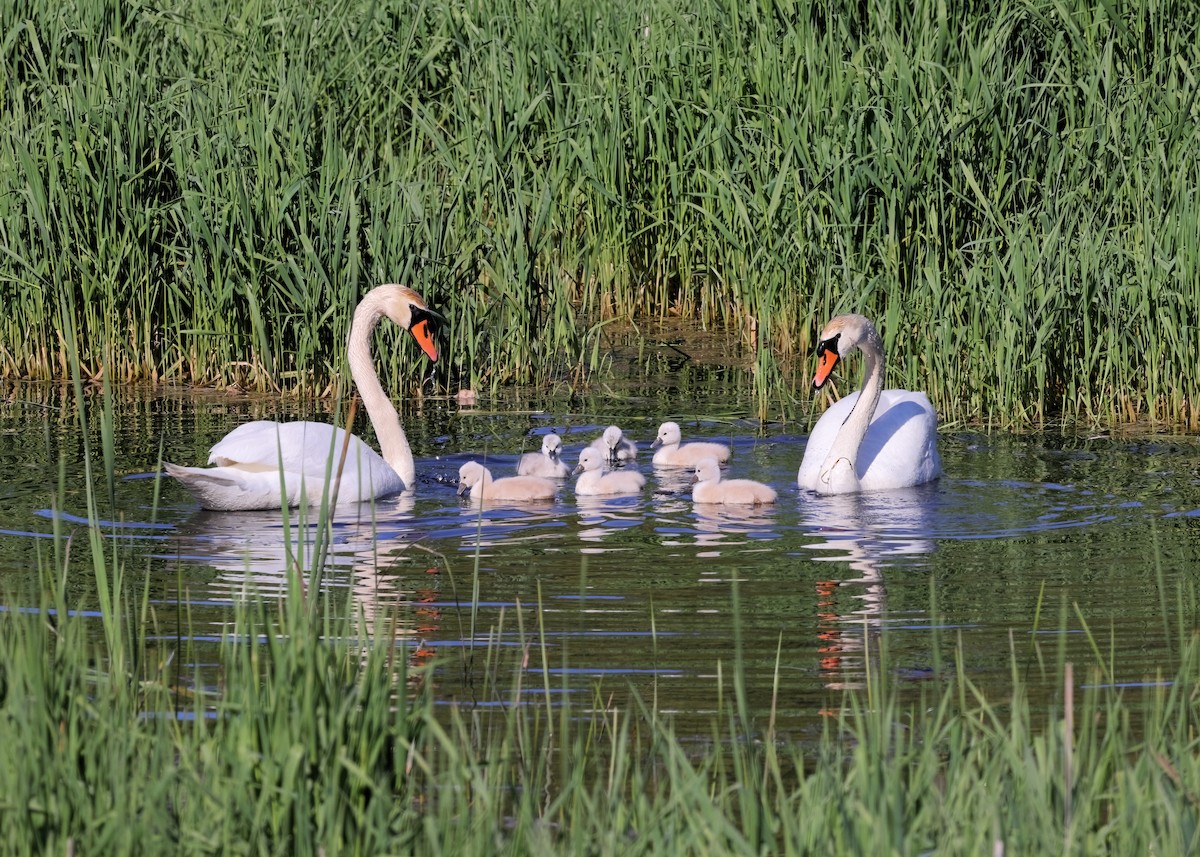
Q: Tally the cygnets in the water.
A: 6